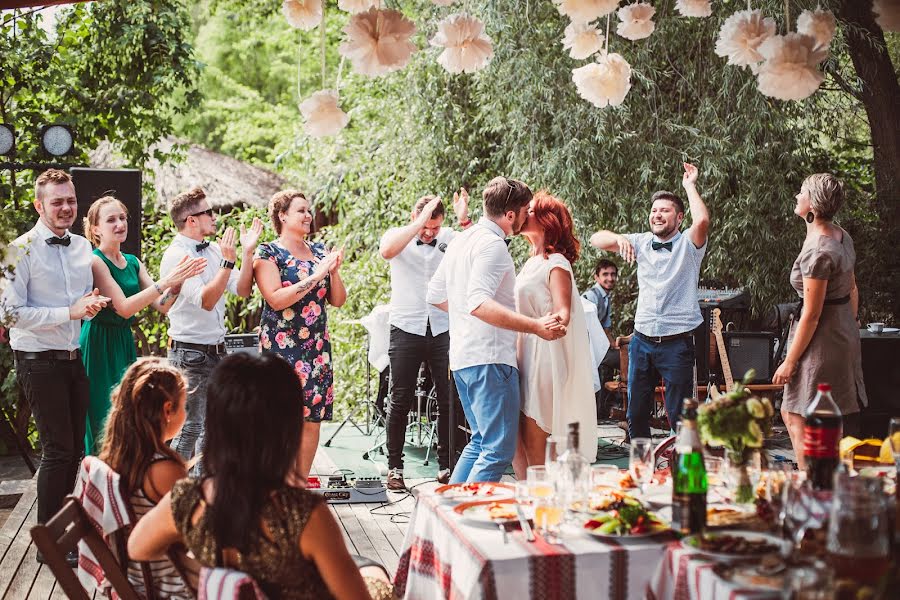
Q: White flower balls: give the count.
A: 15